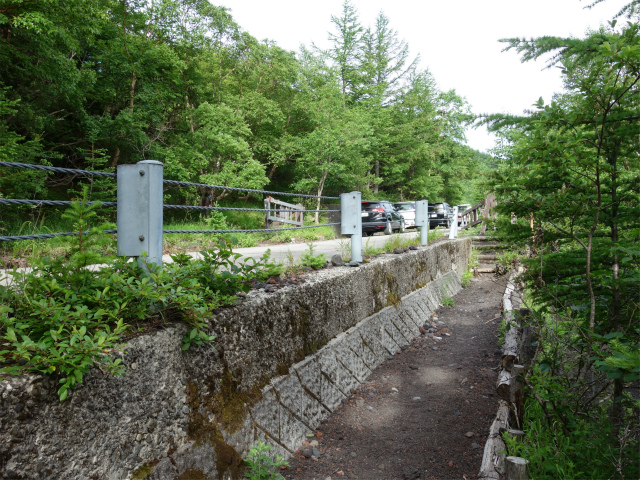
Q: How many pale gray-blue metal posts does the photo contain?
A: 4